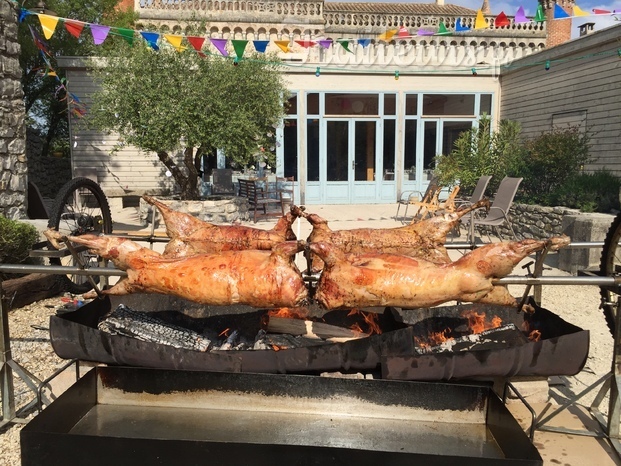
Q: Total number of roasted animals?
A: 4